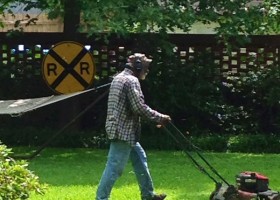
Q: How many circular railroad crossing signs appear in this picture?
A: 1